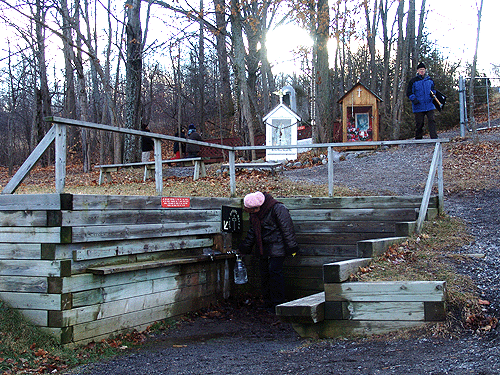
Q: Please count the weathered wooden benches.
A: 2